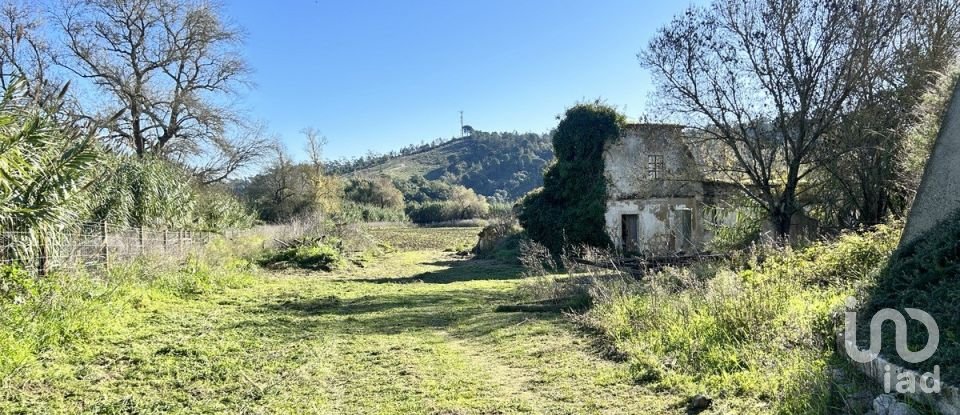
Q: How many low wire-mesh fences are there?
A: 1